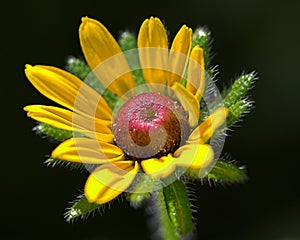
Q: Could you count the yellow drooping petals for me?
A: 12